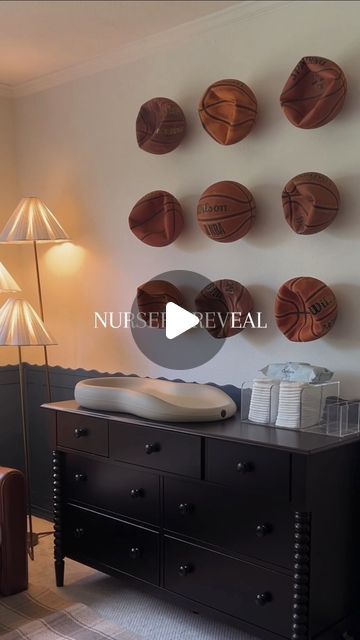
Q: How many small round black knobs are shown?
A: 11